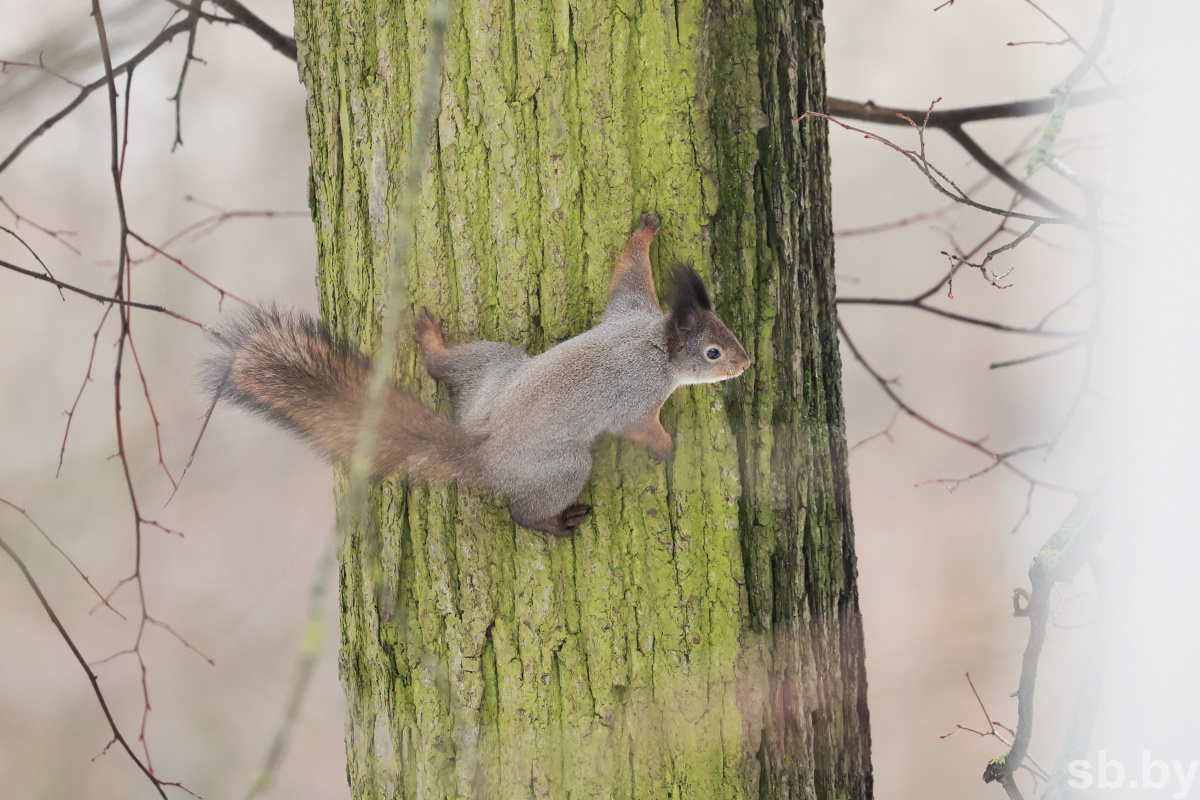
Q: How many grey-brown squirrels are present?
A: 1